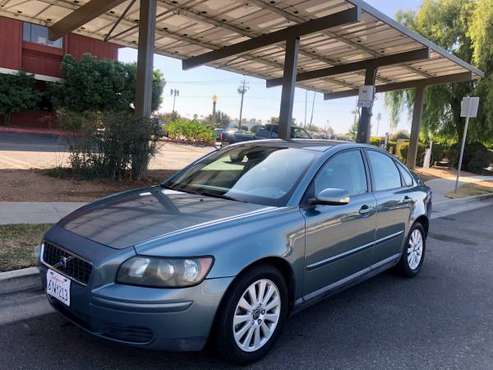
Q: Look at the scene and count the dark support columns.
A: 4